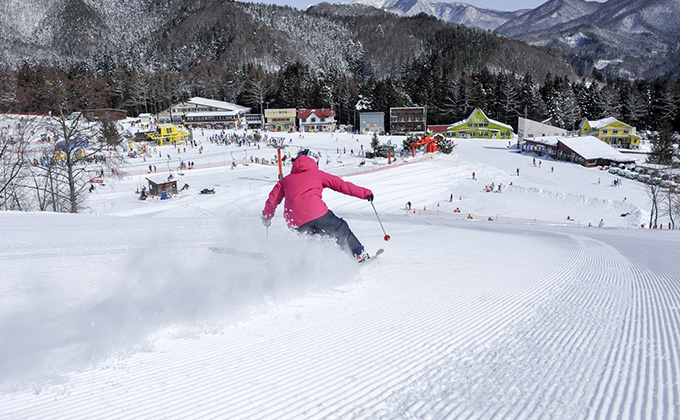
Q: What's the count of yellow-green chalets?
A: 1